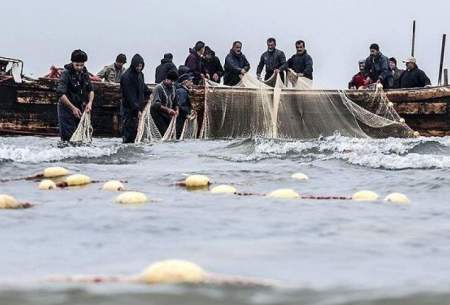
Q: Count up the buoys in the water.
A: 13